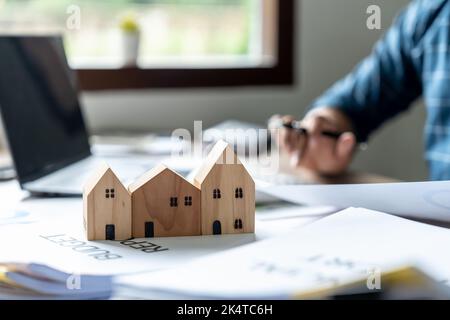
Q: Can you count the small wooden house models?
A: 3